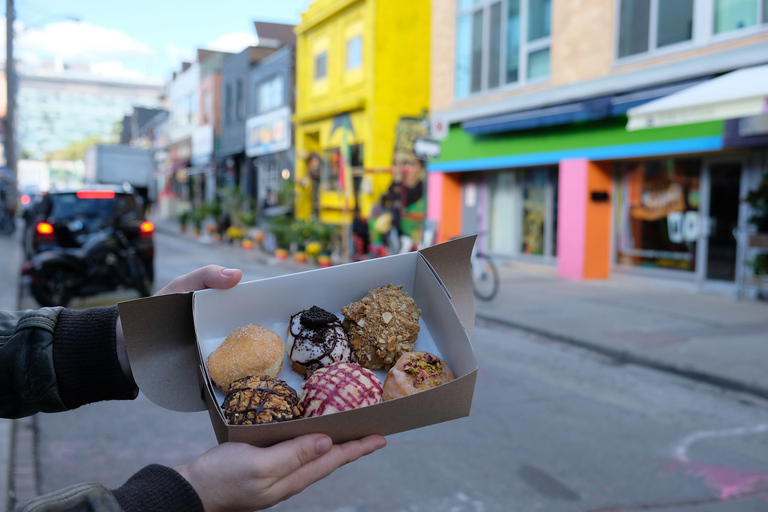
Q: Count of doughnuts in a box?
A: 6